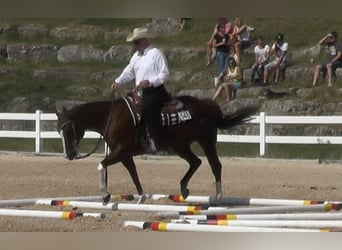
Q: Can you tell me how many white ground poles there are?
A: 8